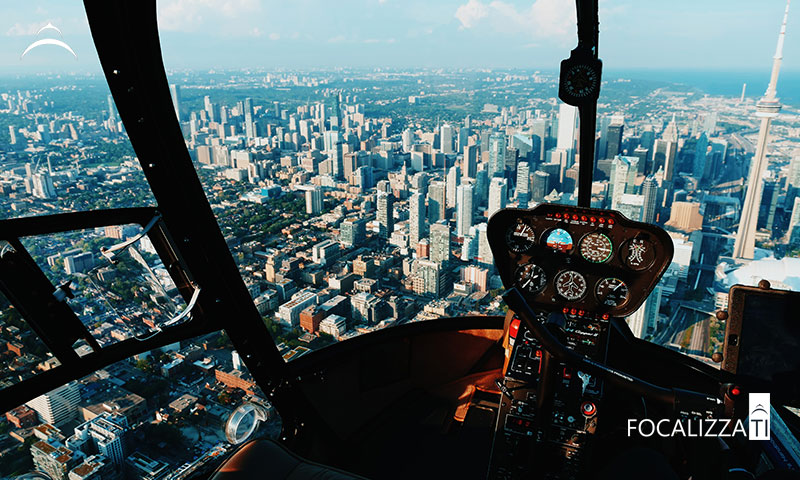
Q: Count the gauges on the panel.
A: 7